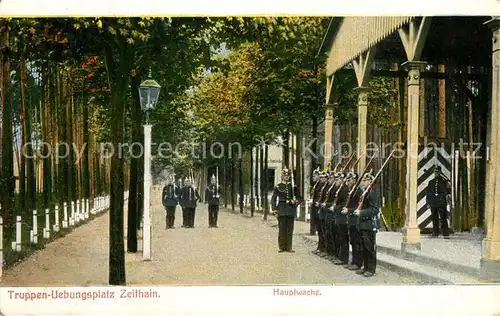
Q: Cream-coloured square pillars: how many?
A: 4